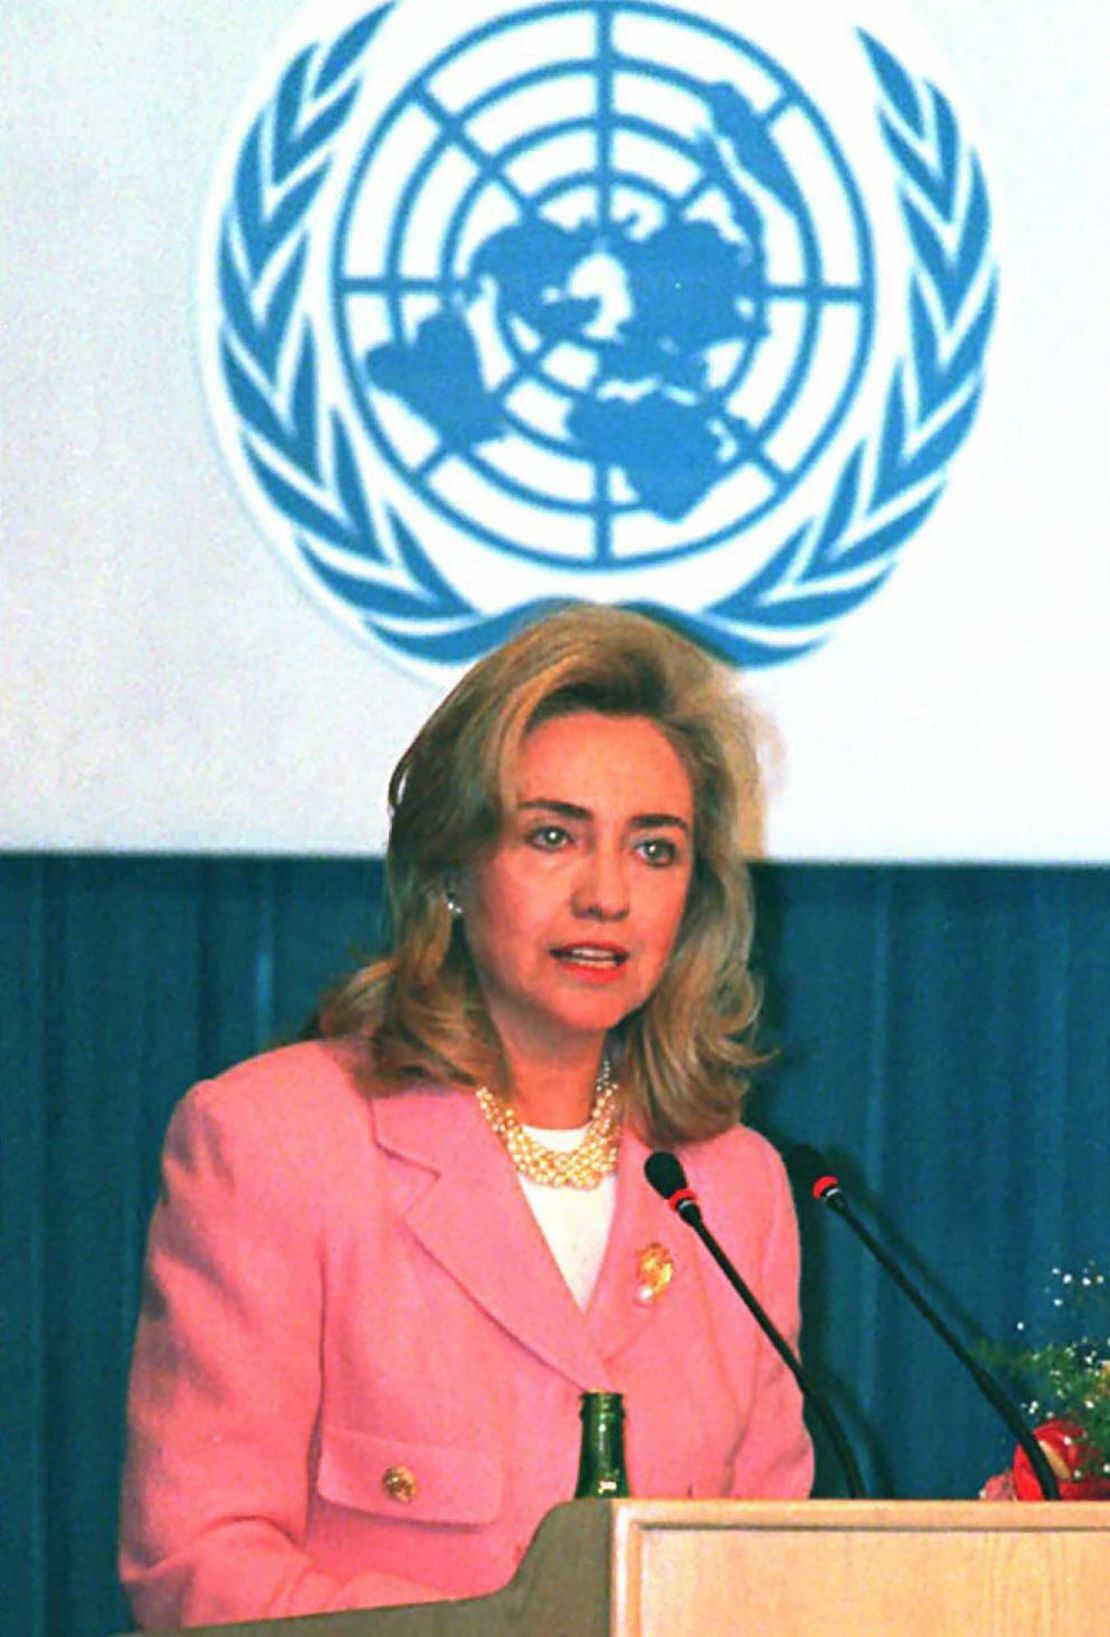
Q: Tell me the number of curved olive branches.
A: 2